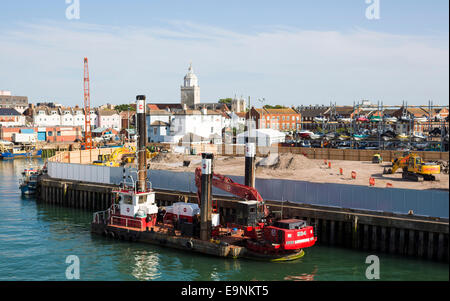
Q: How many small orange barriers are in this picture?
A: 6